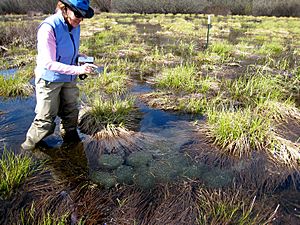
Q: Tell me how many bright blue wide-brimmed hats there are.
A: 1